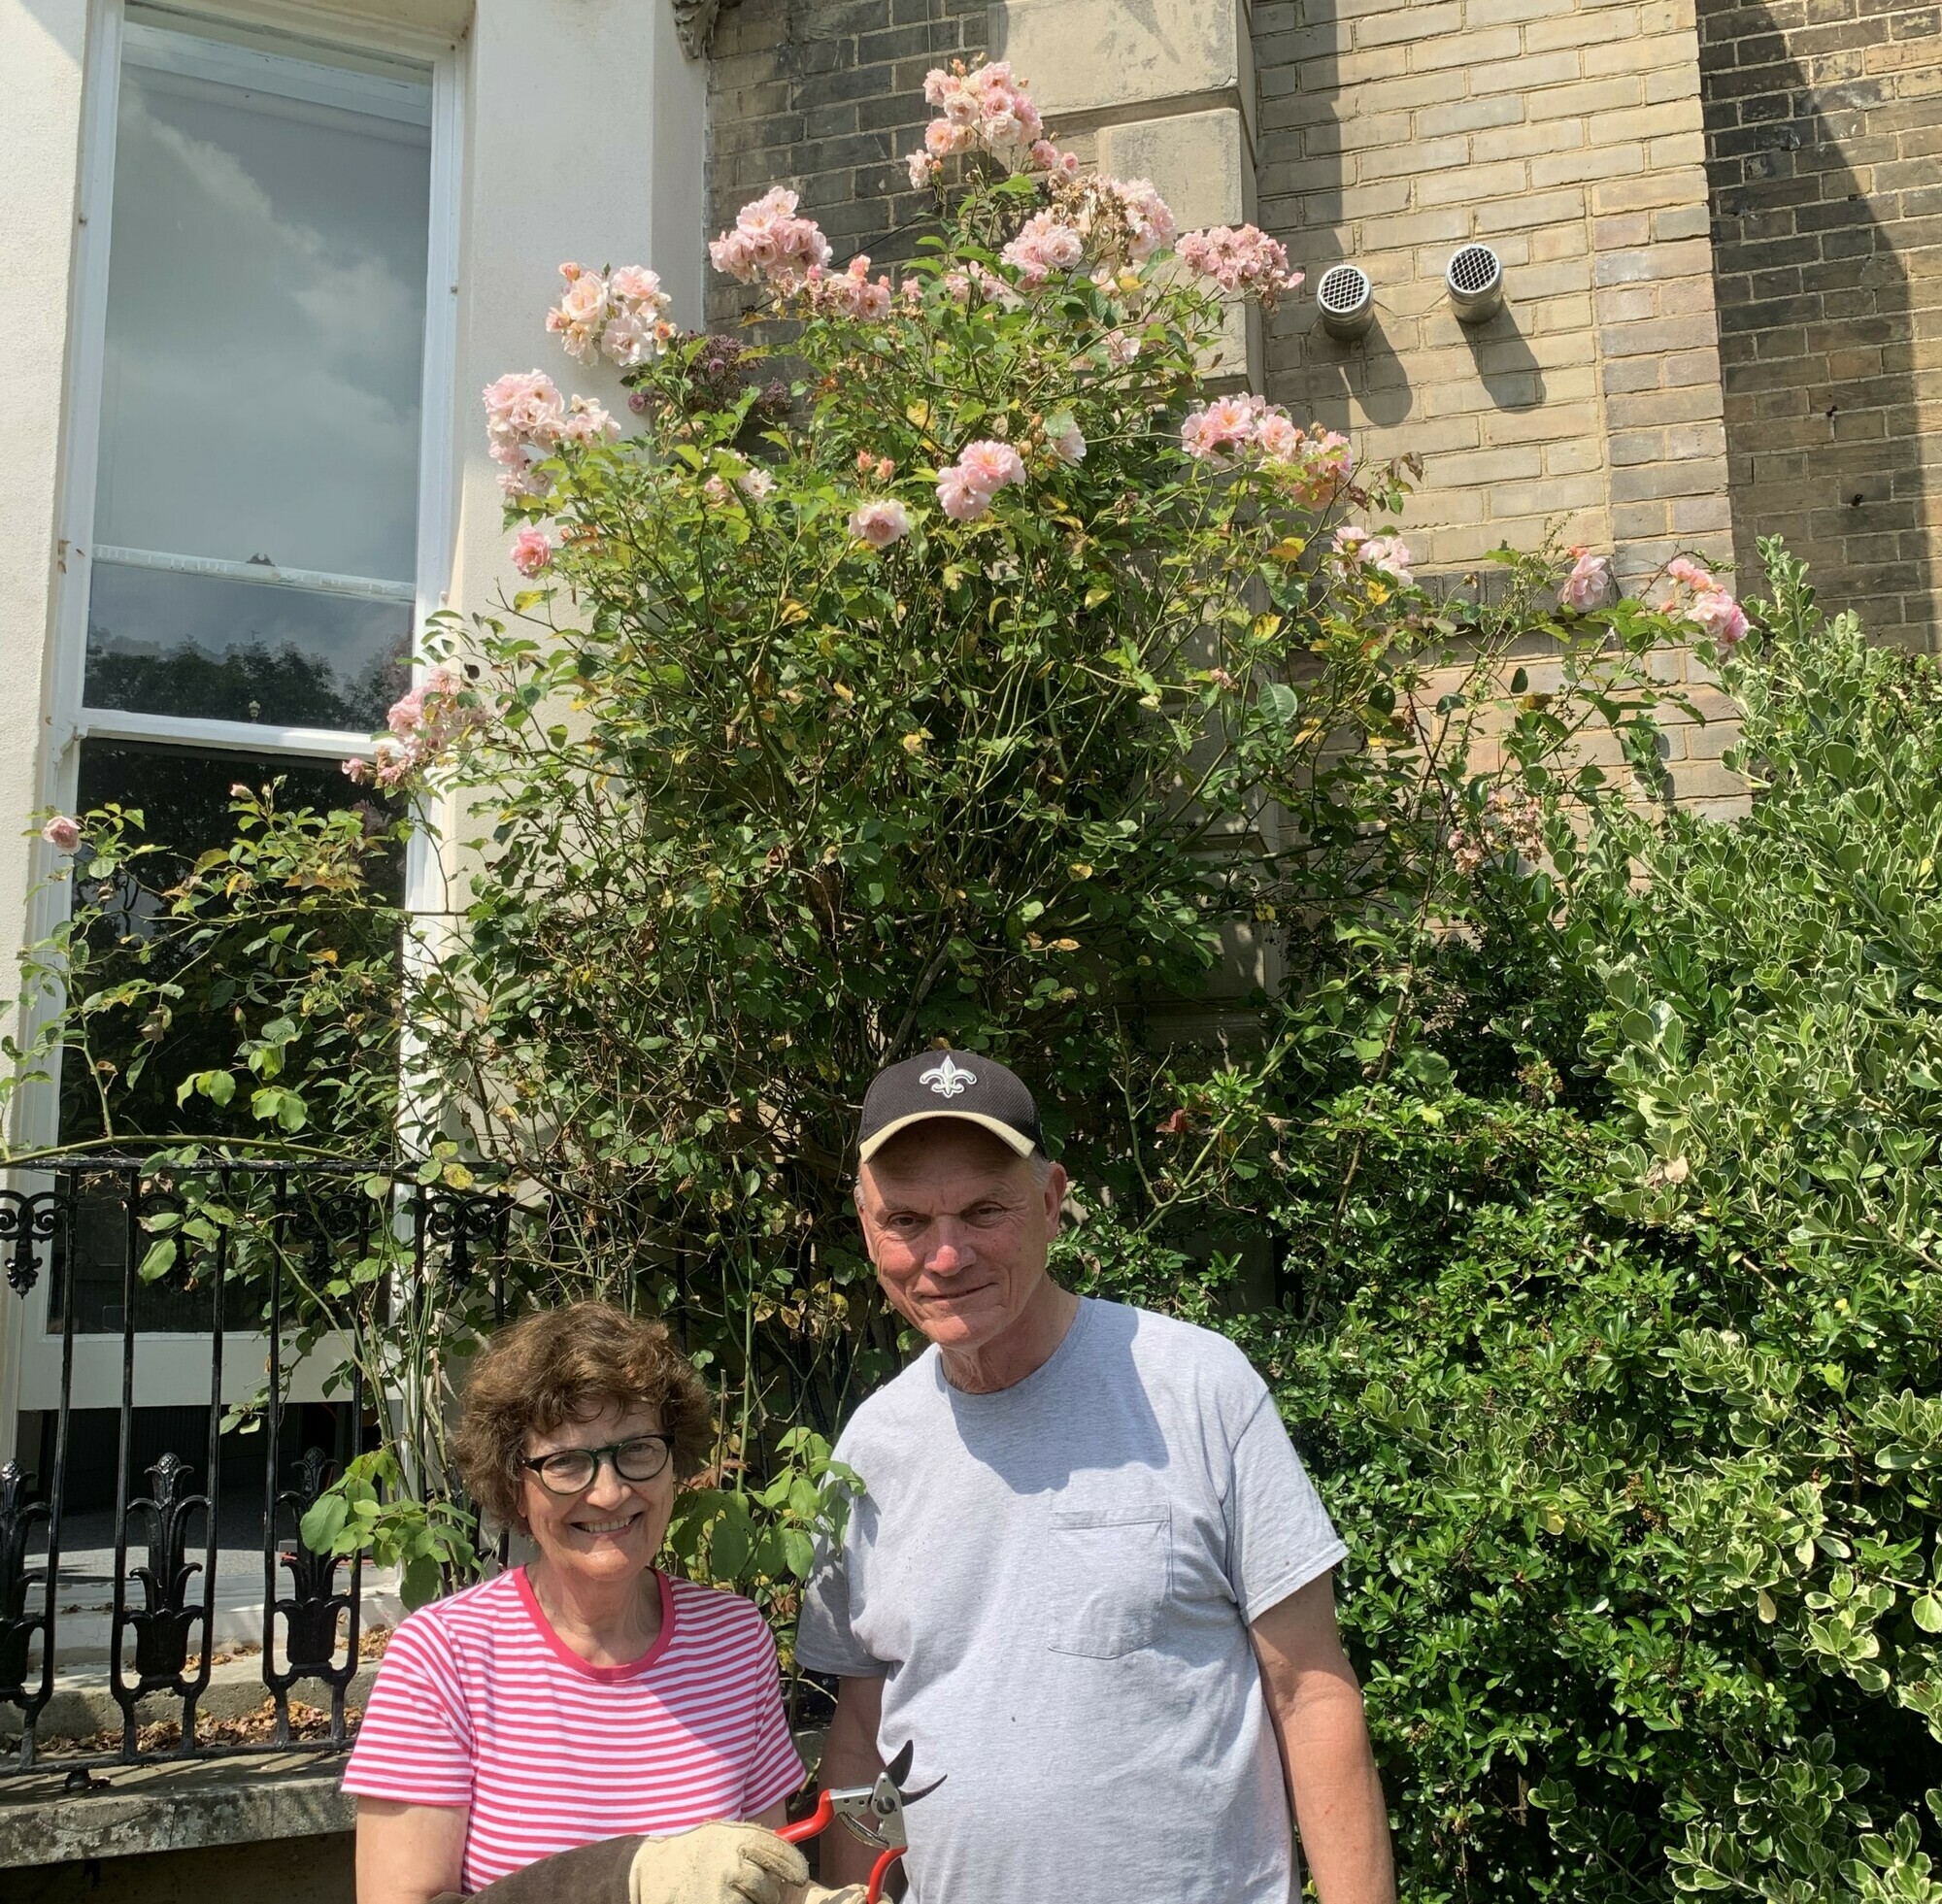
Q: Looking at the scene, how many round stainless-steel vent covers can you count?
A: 2